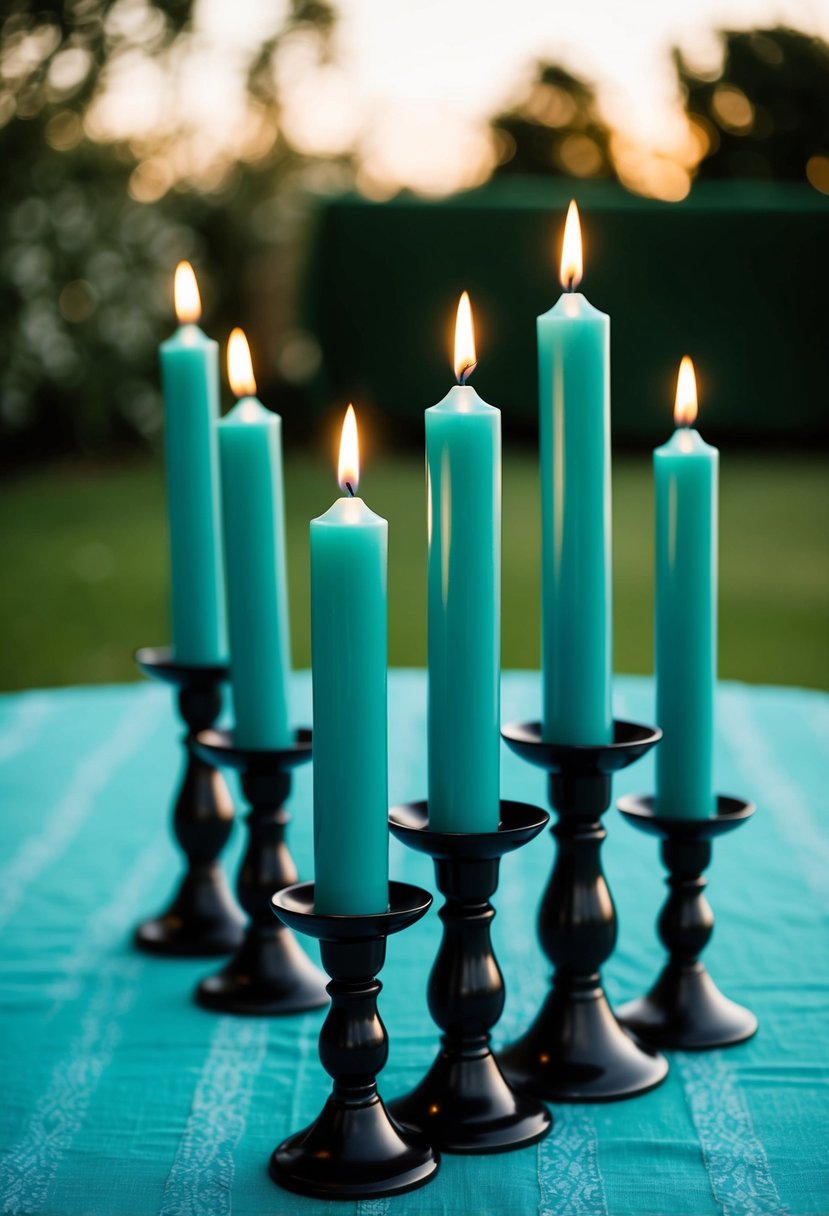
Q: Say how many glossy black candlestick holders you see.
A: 6